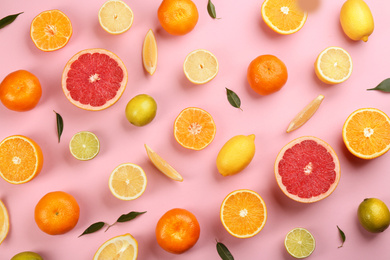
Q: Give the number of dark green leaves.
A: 9